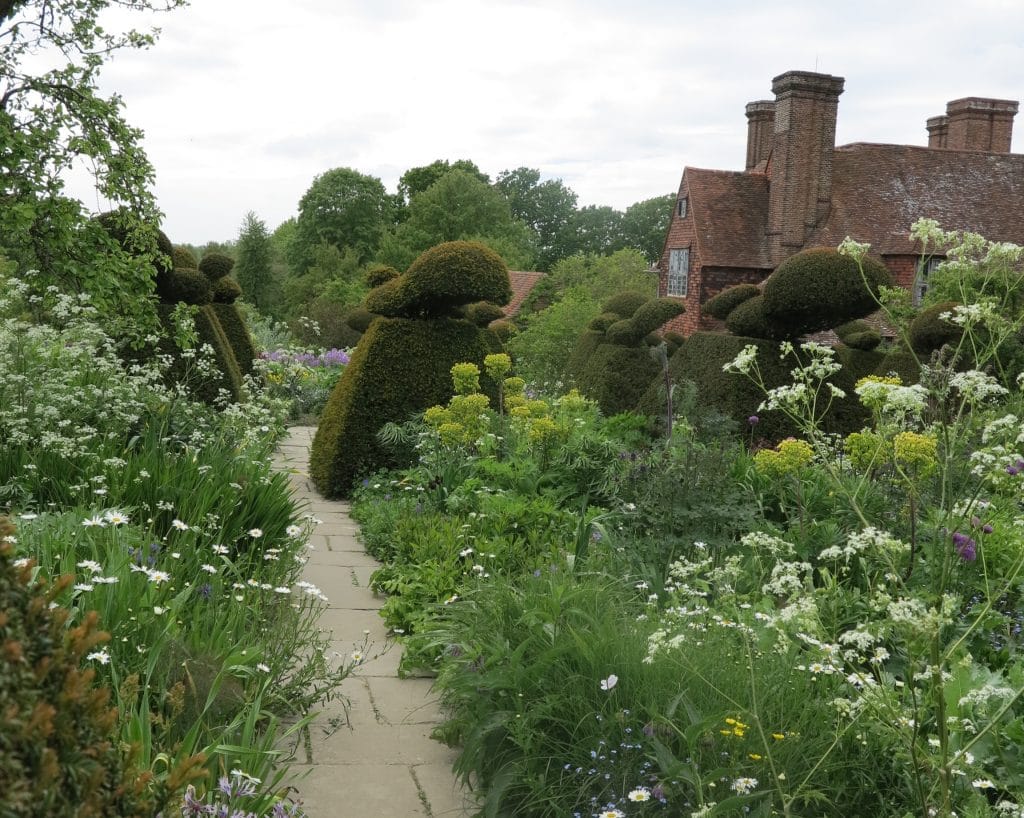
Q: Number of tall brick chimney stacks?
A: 4